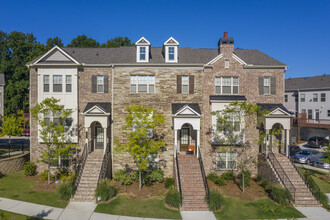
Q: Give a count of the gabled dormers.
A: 2